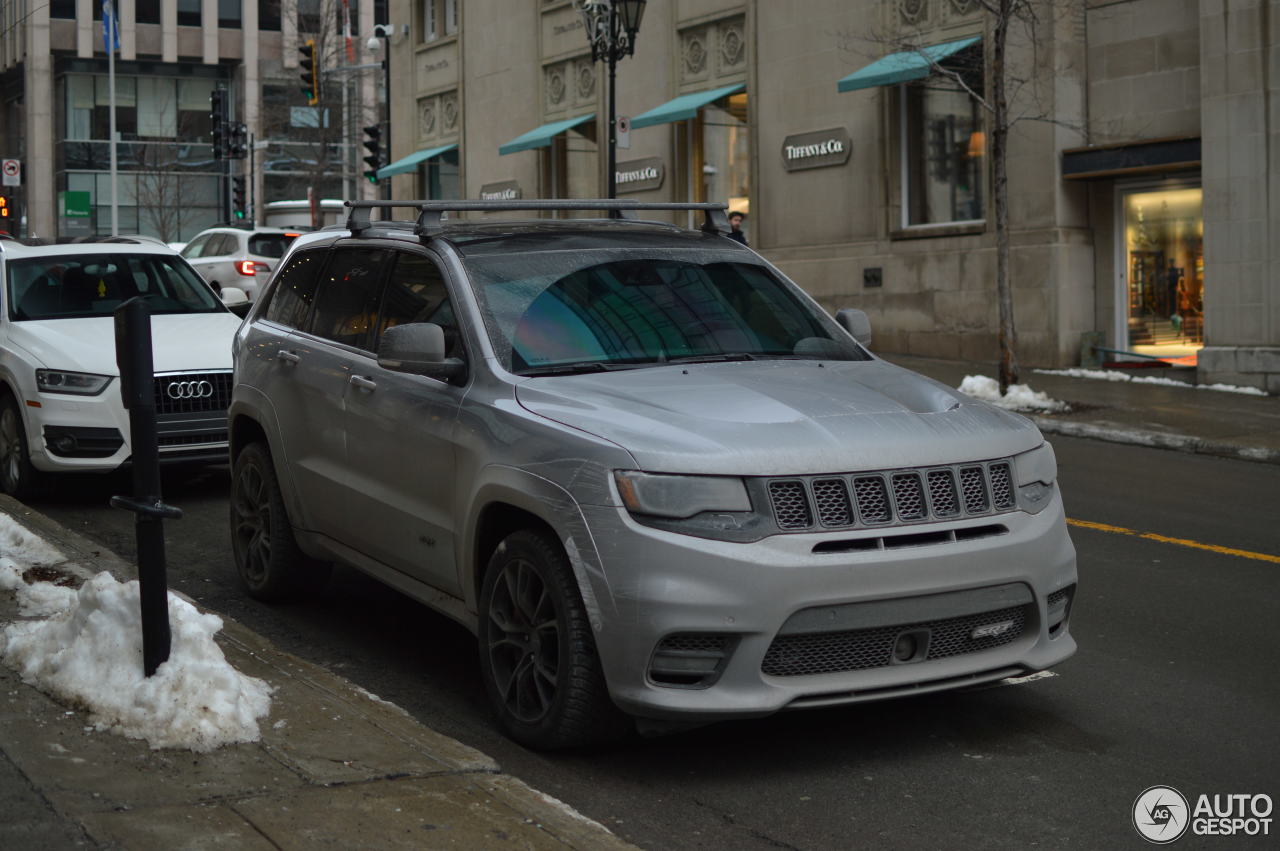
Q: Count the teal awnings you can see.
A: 4